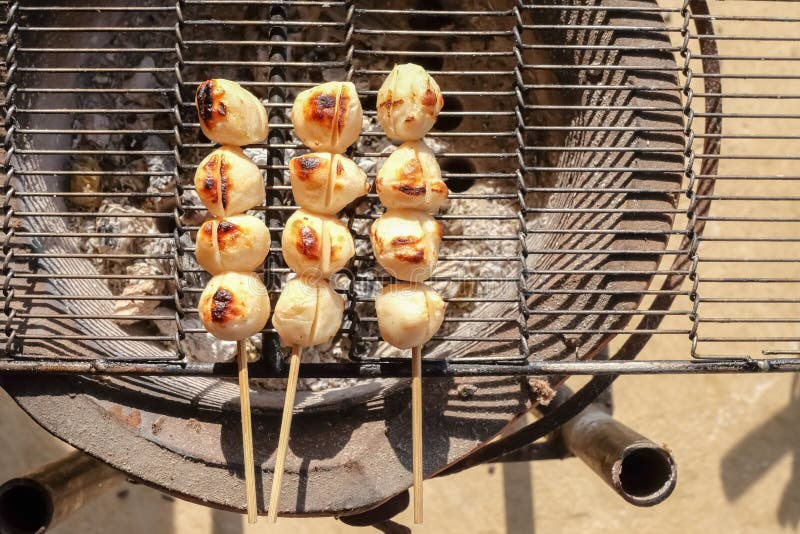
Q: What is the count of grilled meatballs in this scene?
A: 12